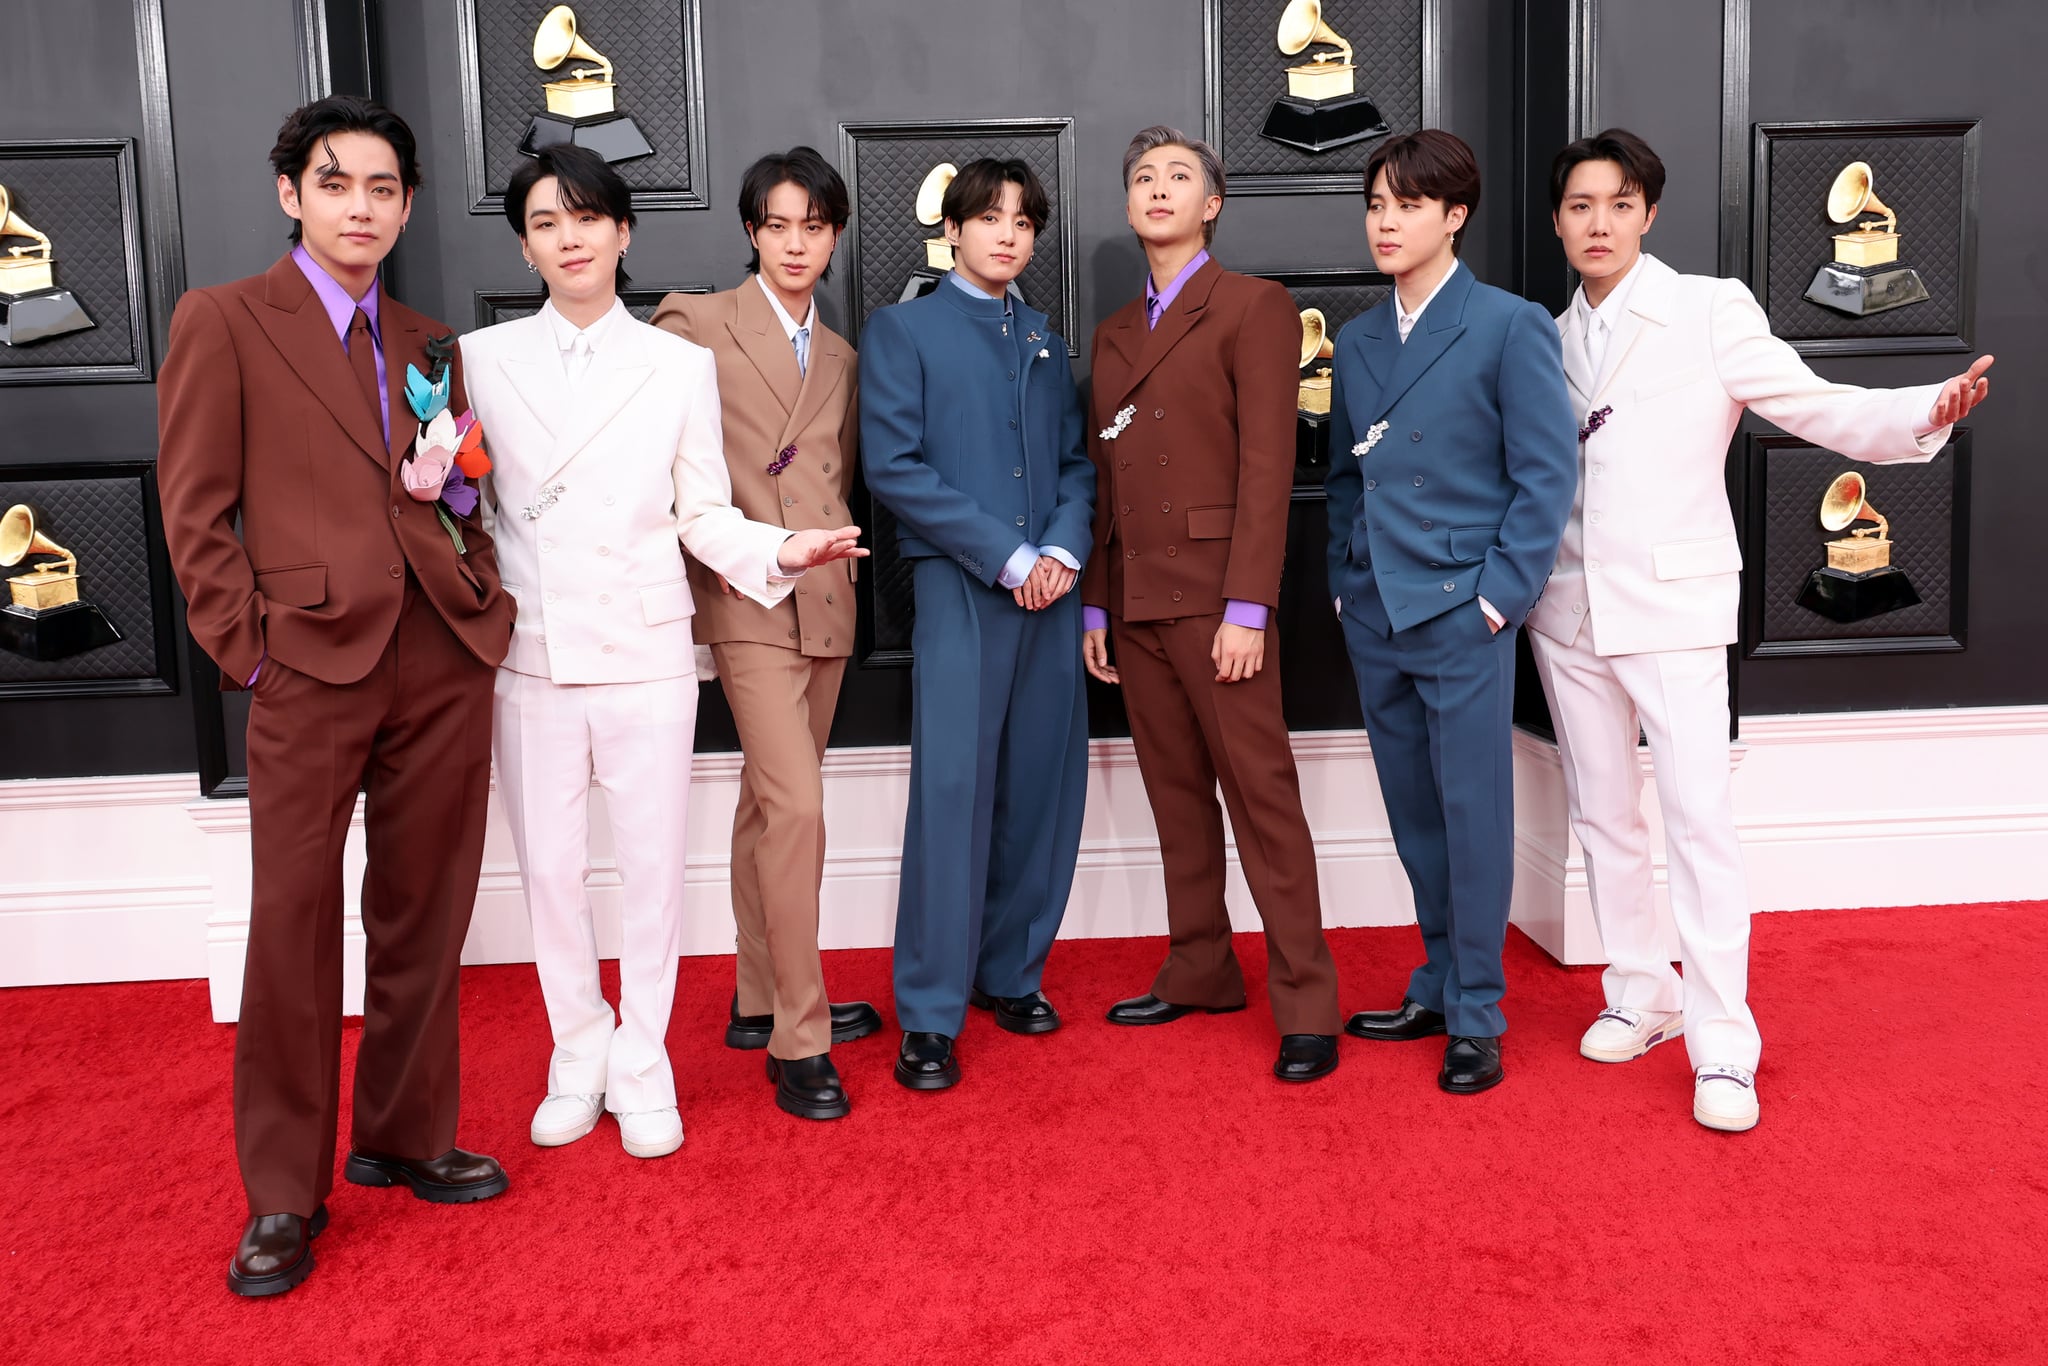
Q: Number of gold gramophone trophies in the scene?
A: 8